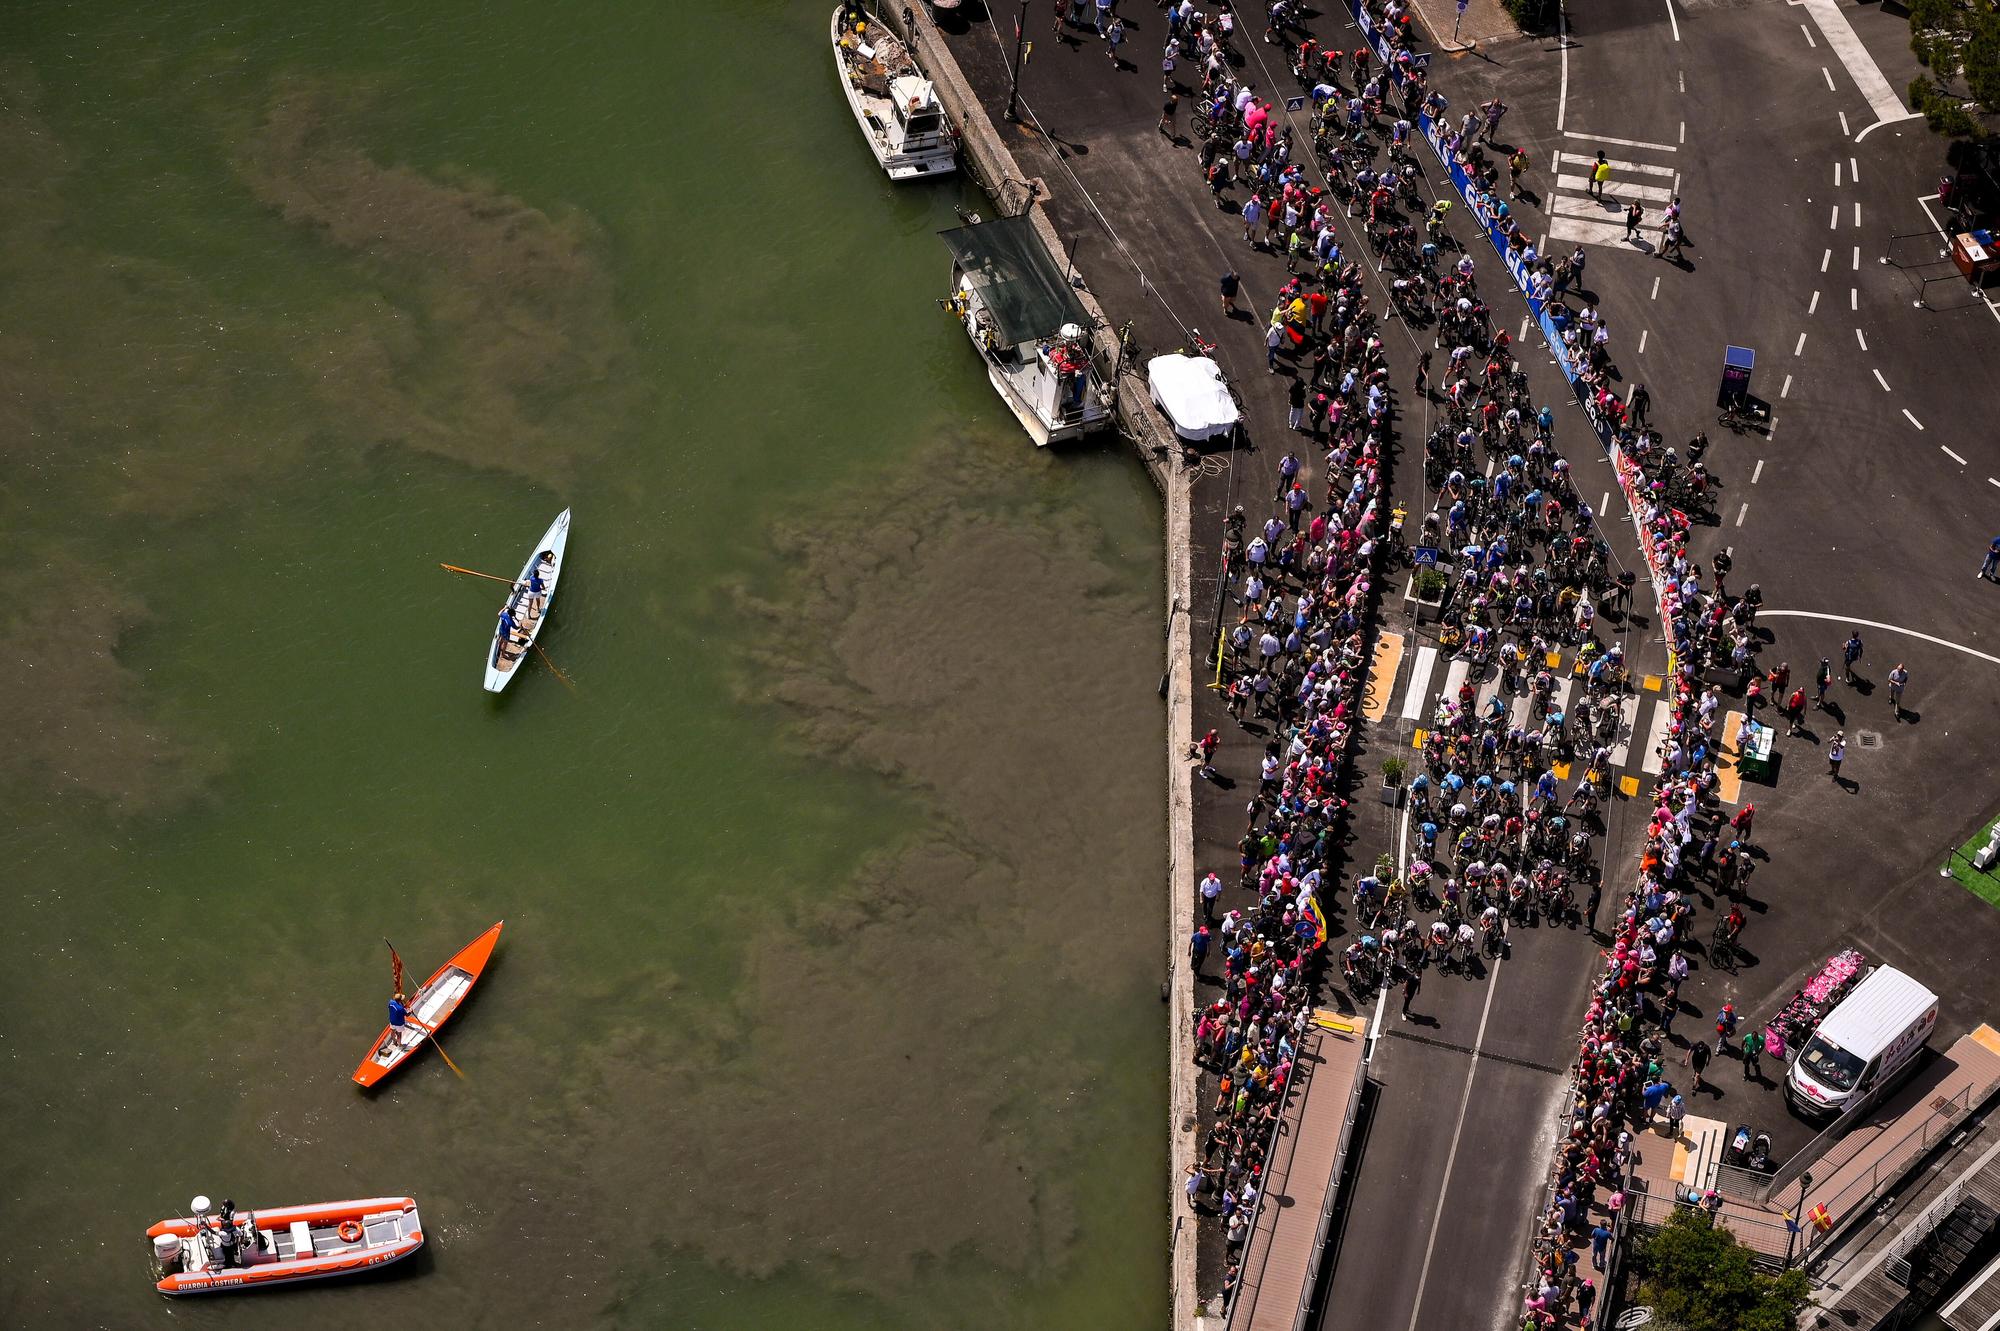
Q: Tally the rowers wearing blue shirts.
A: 3